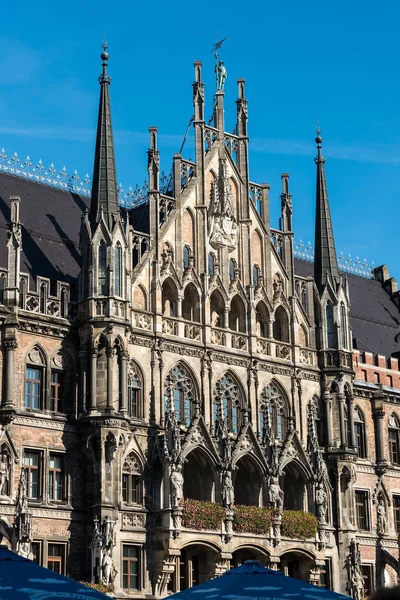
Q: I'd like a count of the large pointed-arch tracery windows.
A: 3